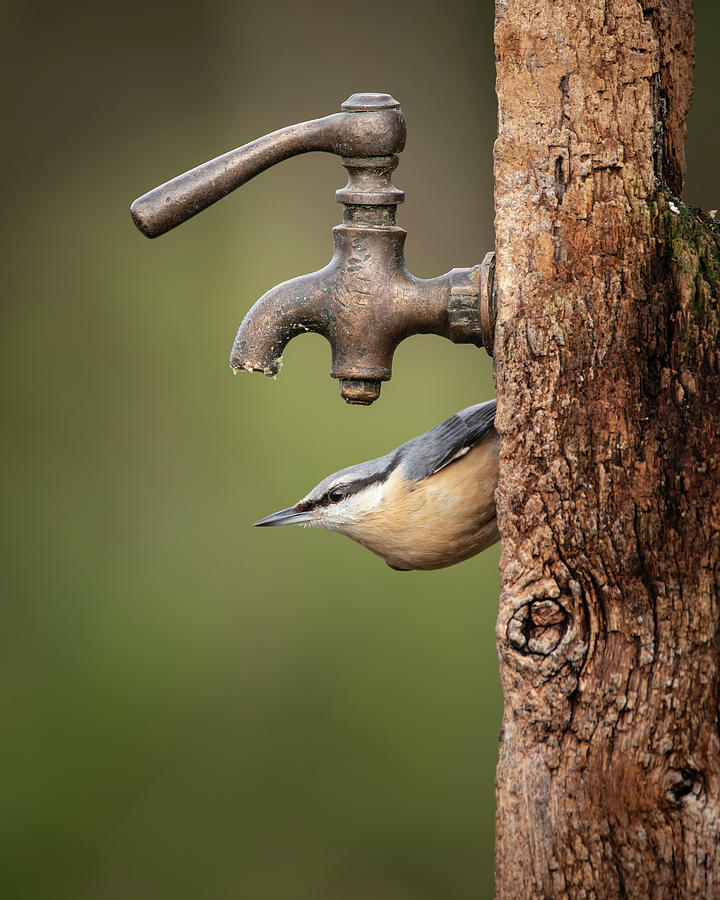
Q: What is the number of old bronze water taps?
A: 1